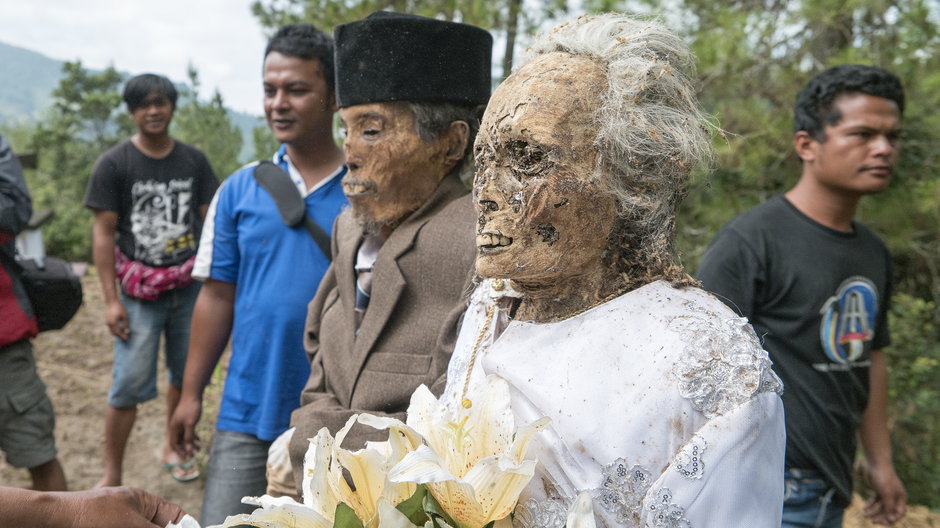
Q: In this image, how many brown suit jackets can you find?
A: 1